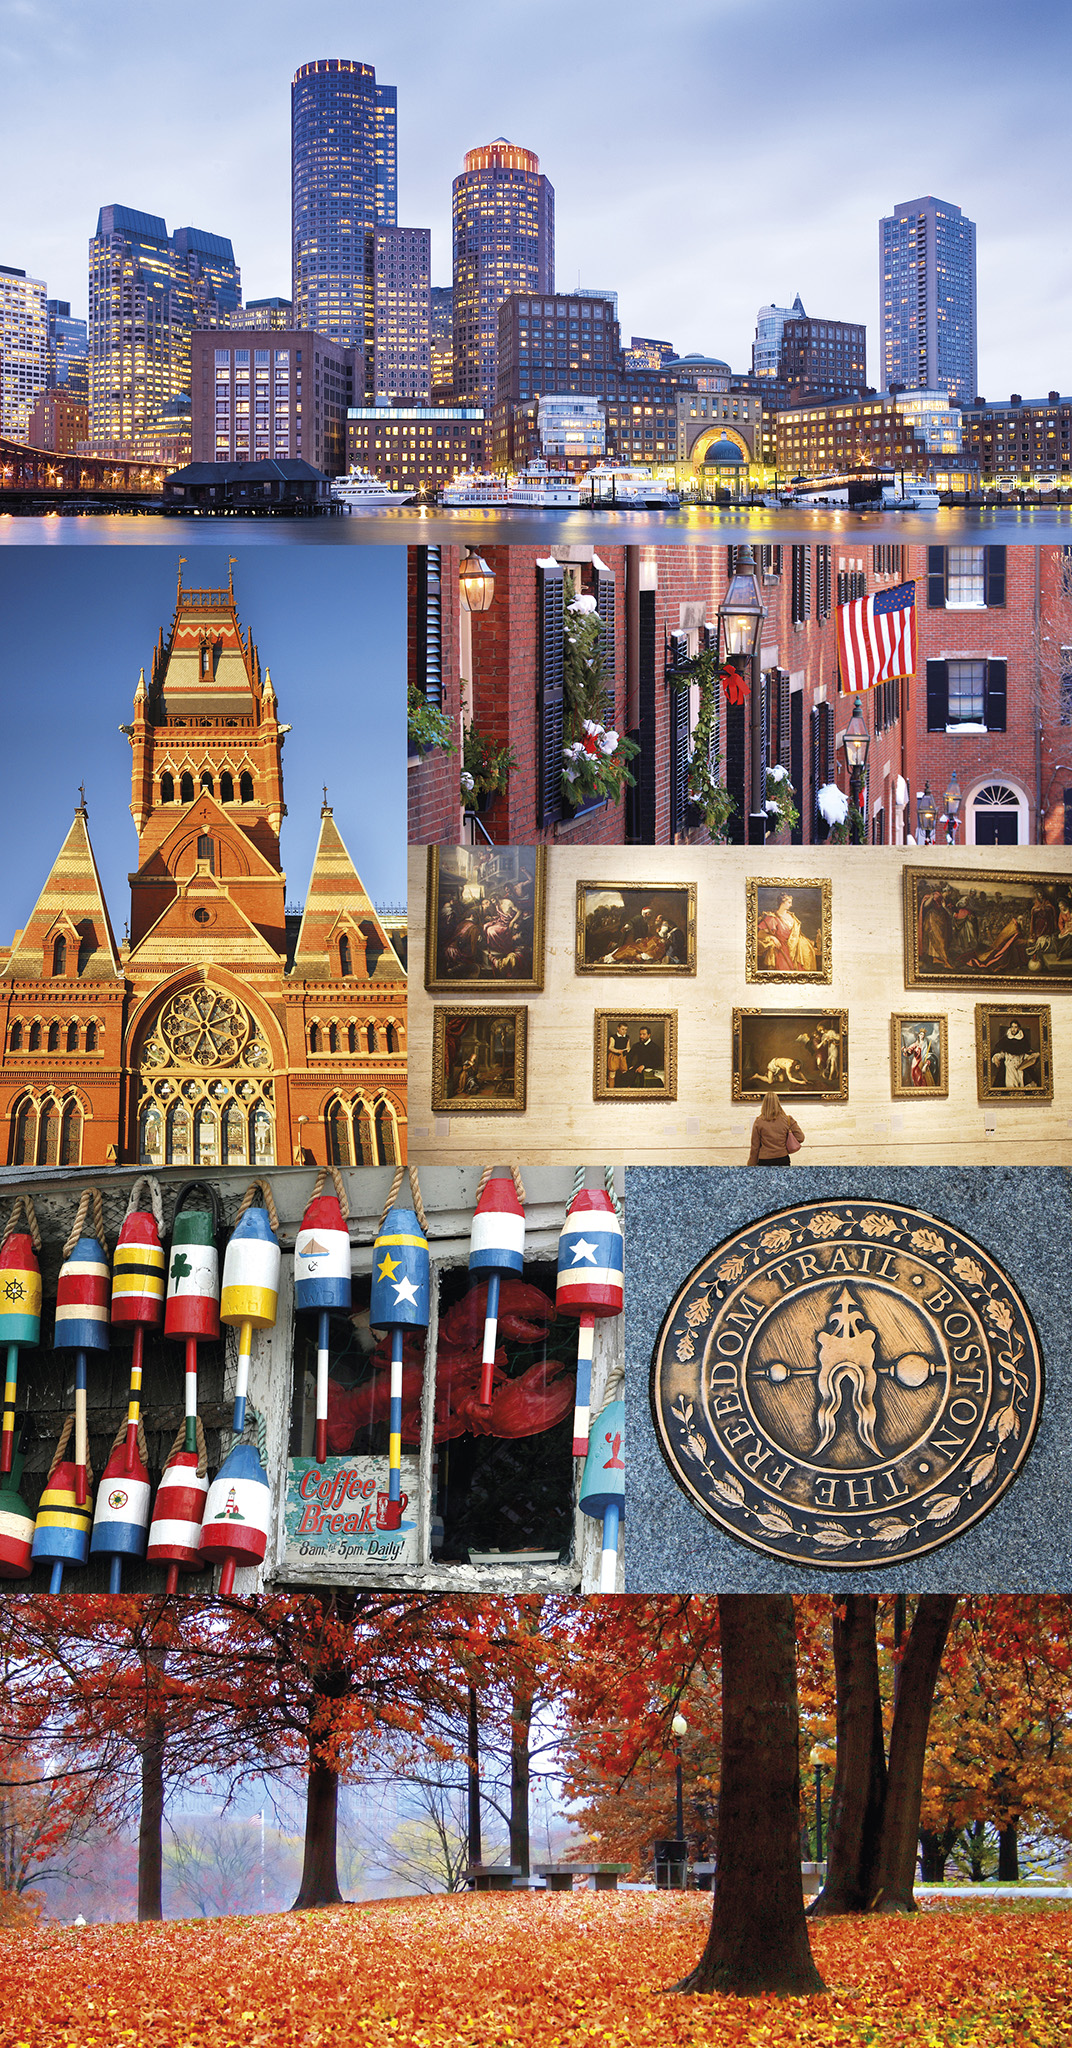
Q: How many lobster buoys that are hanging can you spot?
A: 15